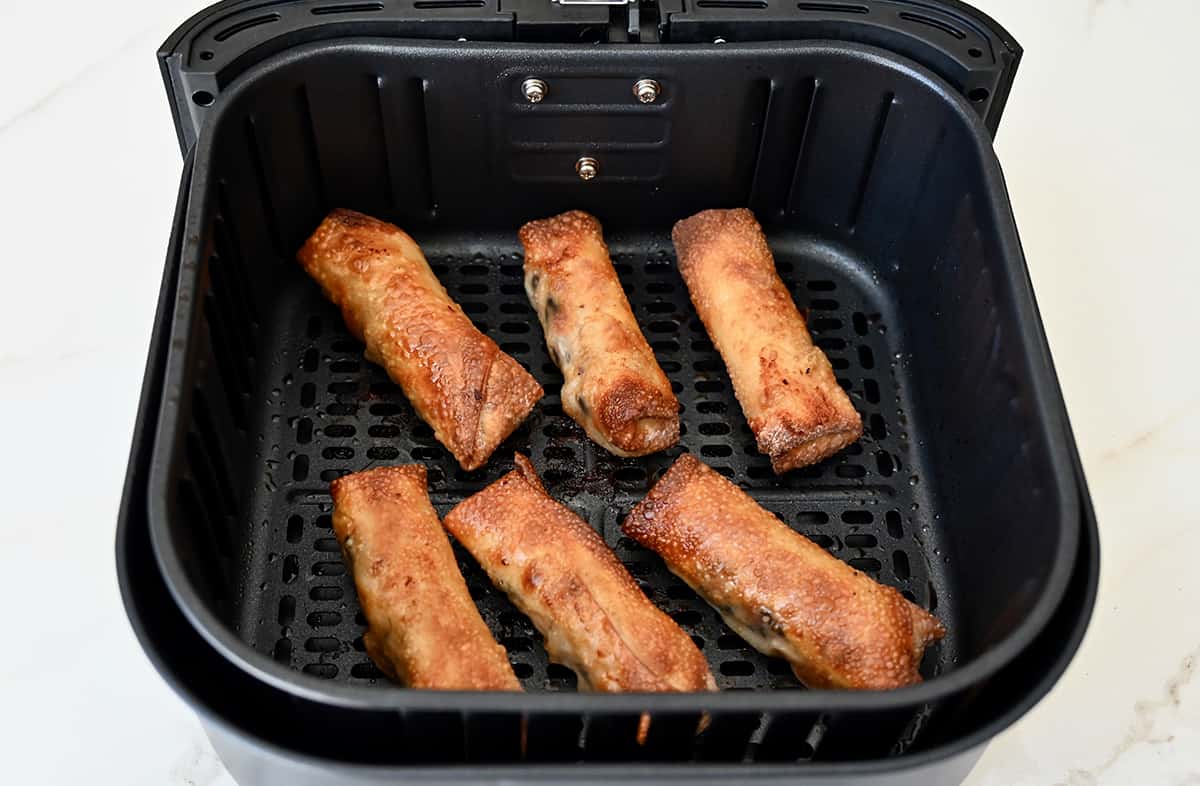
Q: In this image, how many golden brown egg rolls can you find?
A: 6